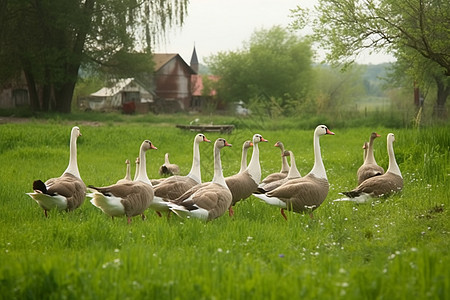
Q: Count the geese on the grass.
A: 15